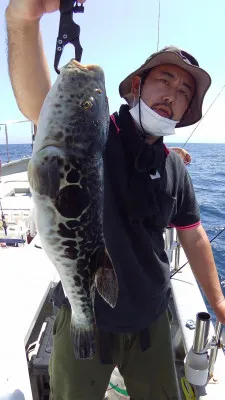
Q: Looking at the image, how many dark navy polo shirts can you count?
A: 1